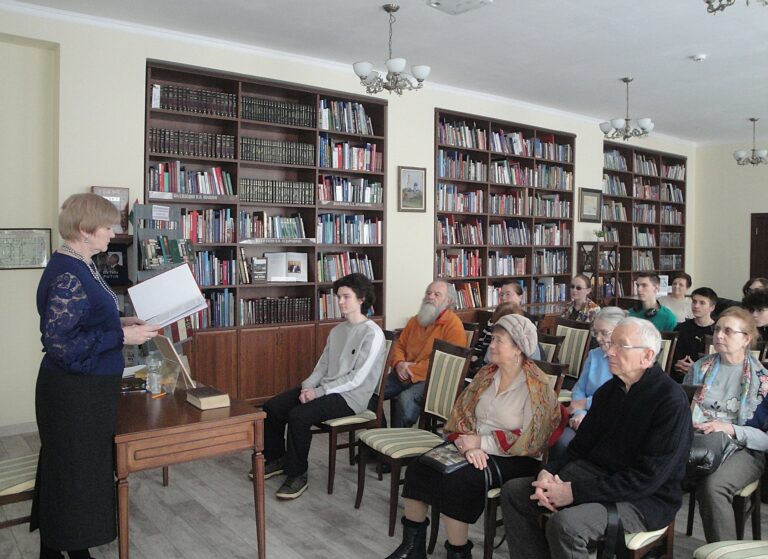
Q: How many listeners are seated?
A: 14